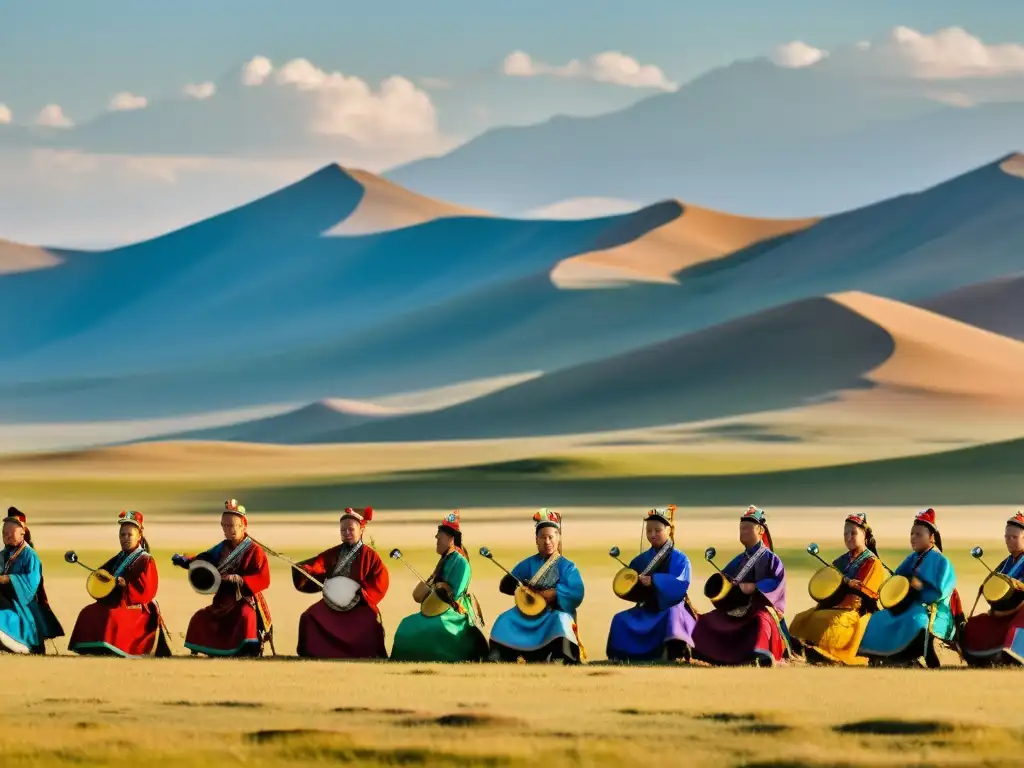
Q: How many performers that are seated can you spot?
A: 11